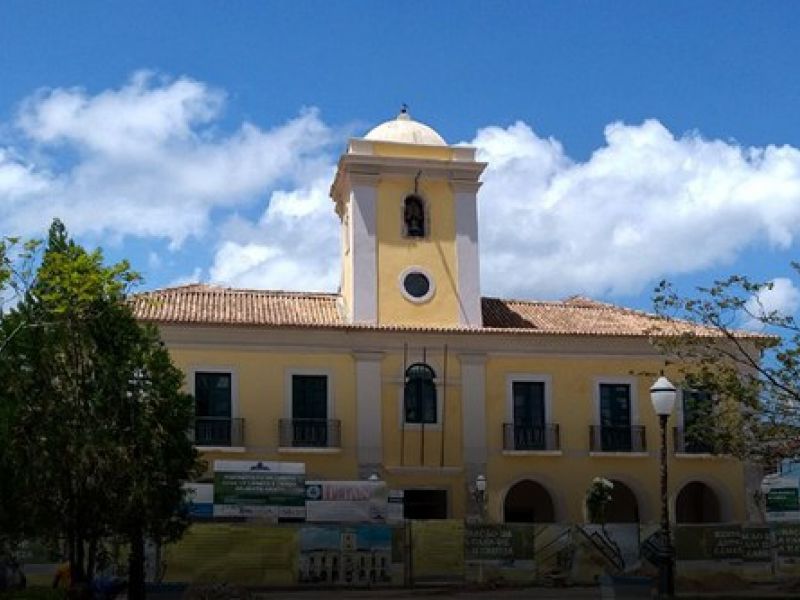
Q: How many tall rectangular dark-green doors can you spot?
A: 5